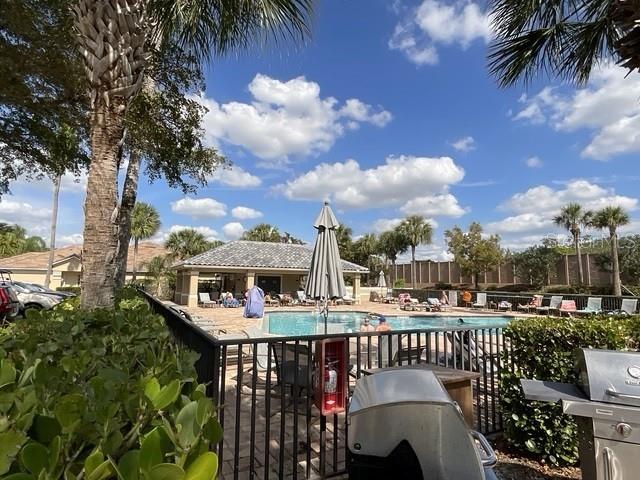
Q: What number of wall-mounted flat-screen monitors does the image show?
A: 0